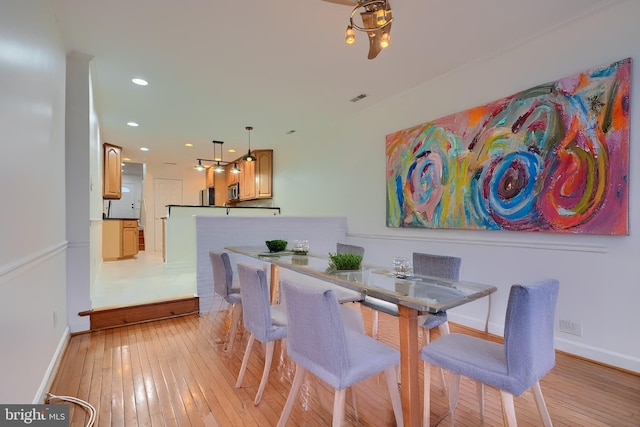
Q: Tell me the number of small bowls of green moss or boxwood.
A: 2